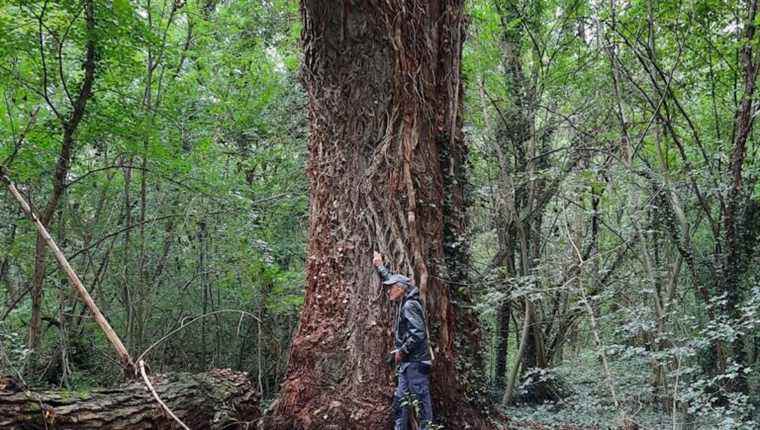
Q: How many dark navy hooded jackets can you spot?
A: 1